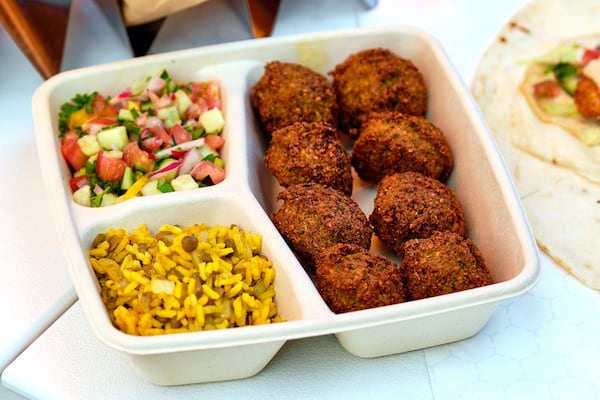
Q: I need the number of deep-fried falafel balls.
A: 8